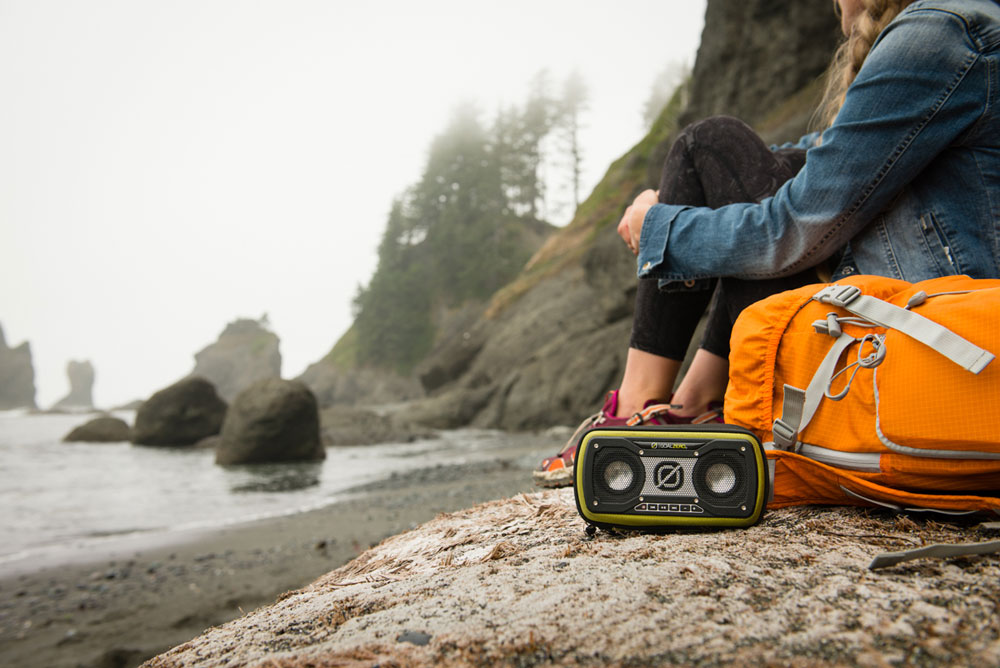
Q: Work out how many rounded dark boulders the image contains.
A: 3